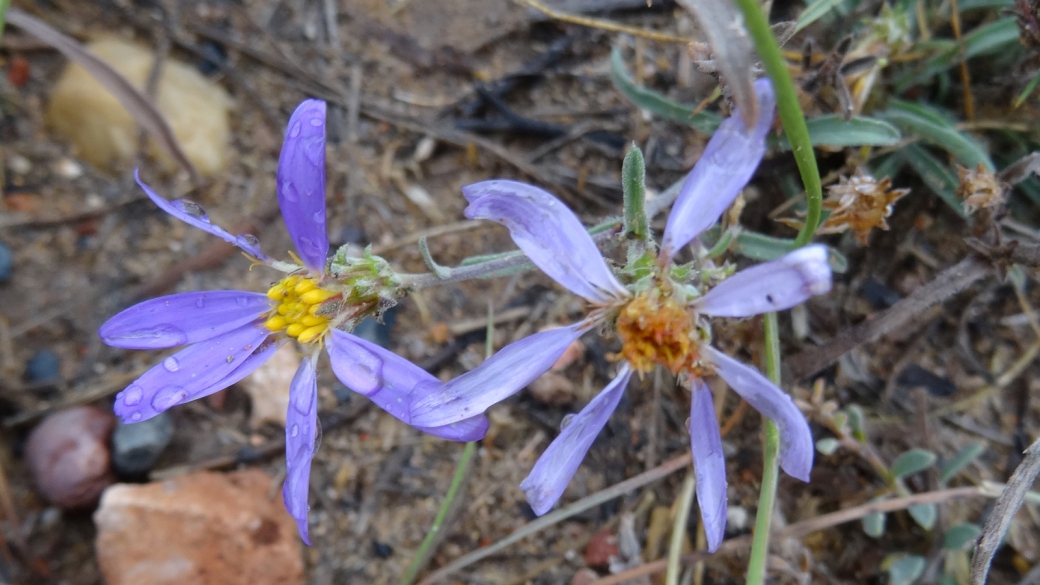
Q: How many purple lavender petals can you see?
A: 14